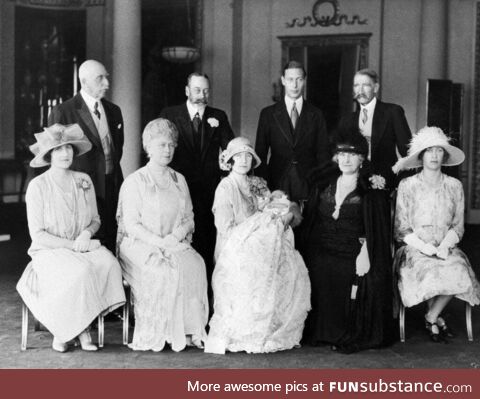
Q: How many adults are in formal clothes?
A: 9